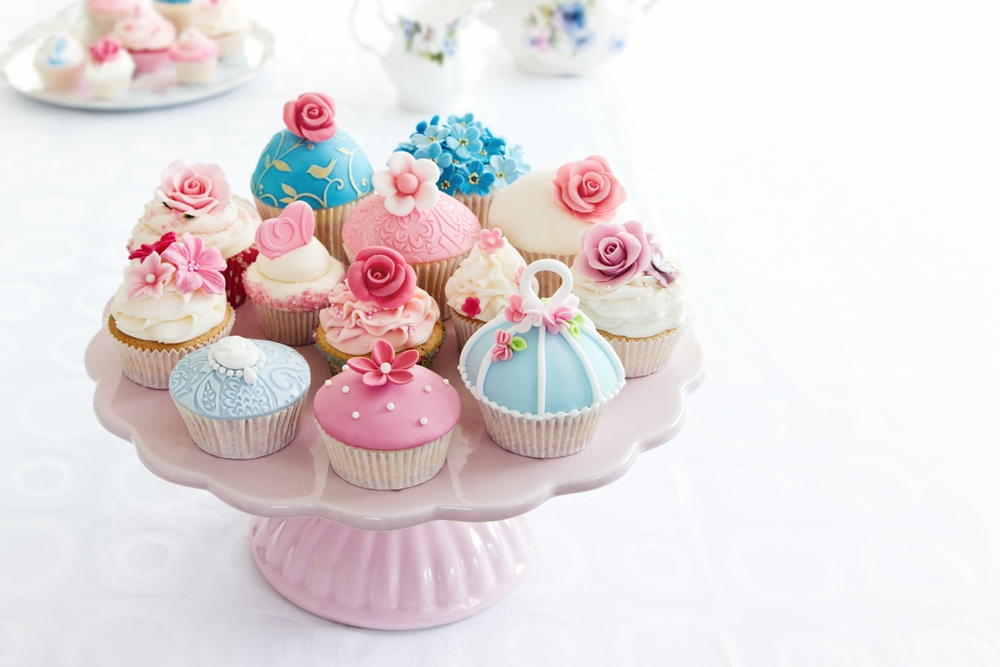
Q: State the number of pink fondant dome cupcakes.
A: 2